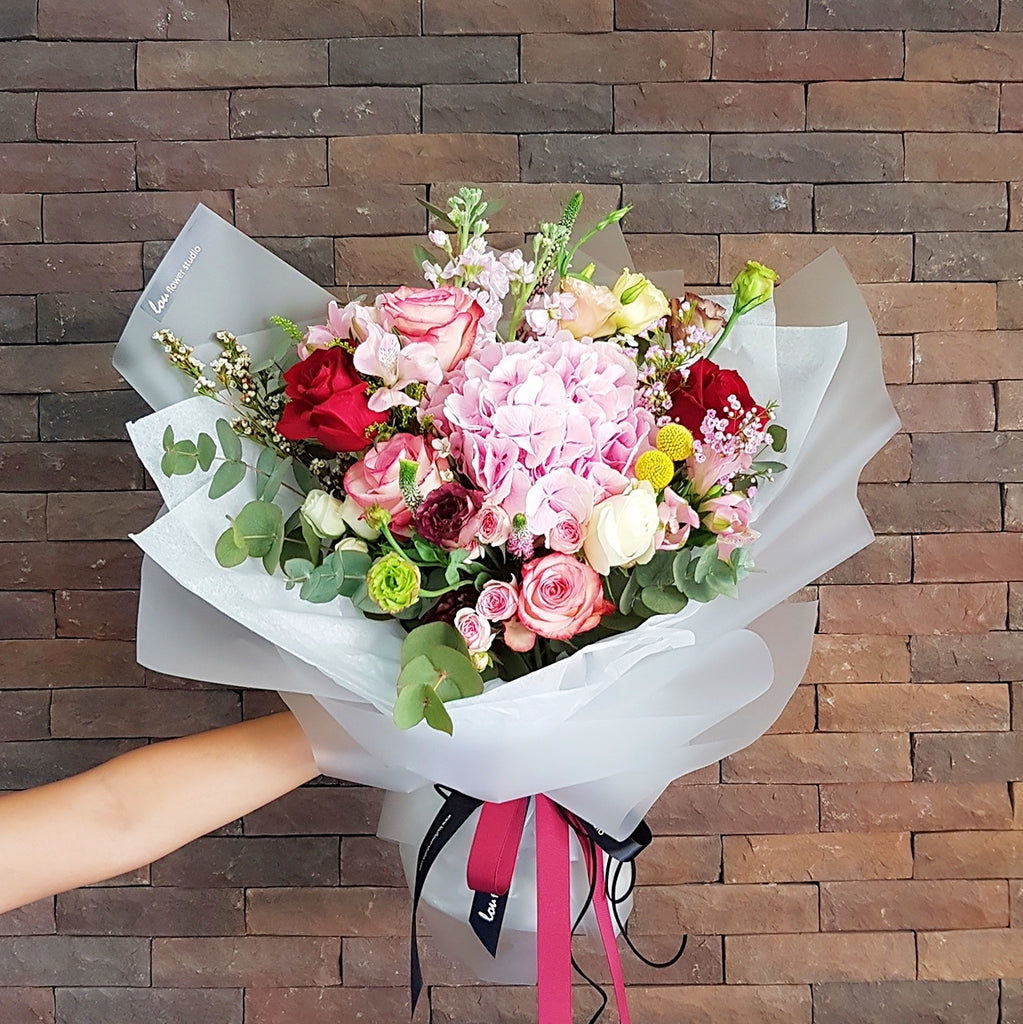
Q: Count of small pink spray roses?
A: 4